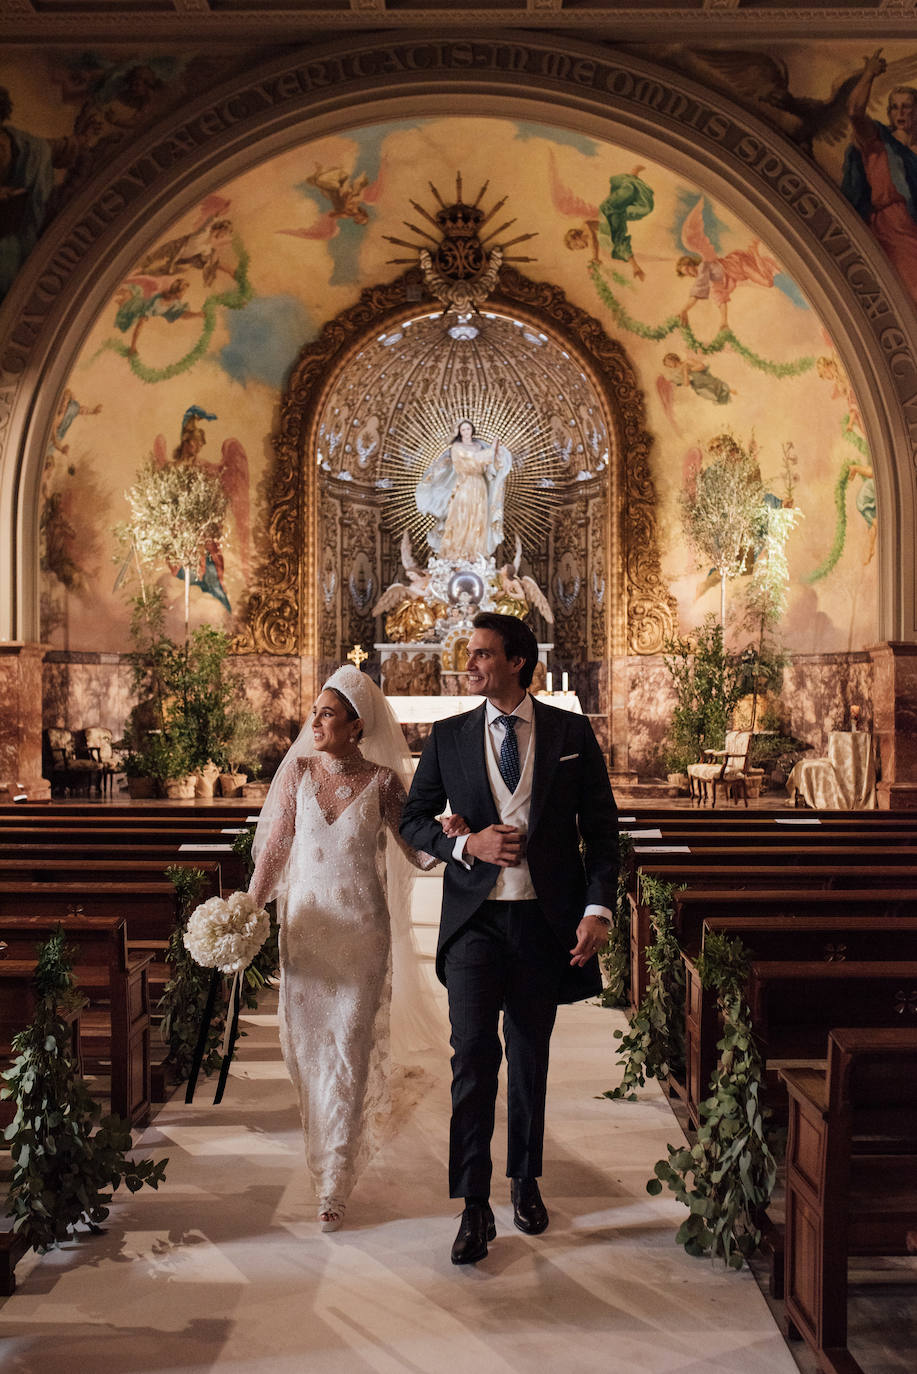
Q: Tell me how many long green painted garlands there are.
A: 3